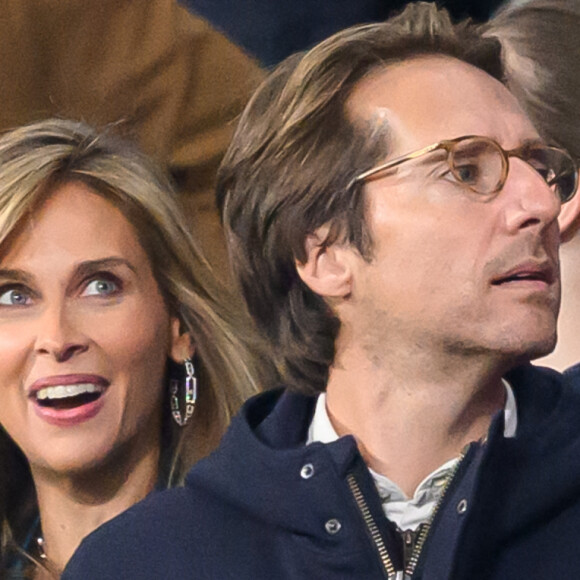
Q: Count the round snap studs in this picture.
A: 3